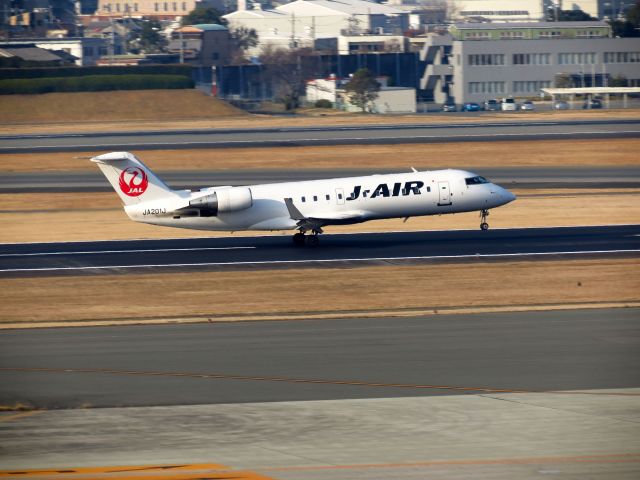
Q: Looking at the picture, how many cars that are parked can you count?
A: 7